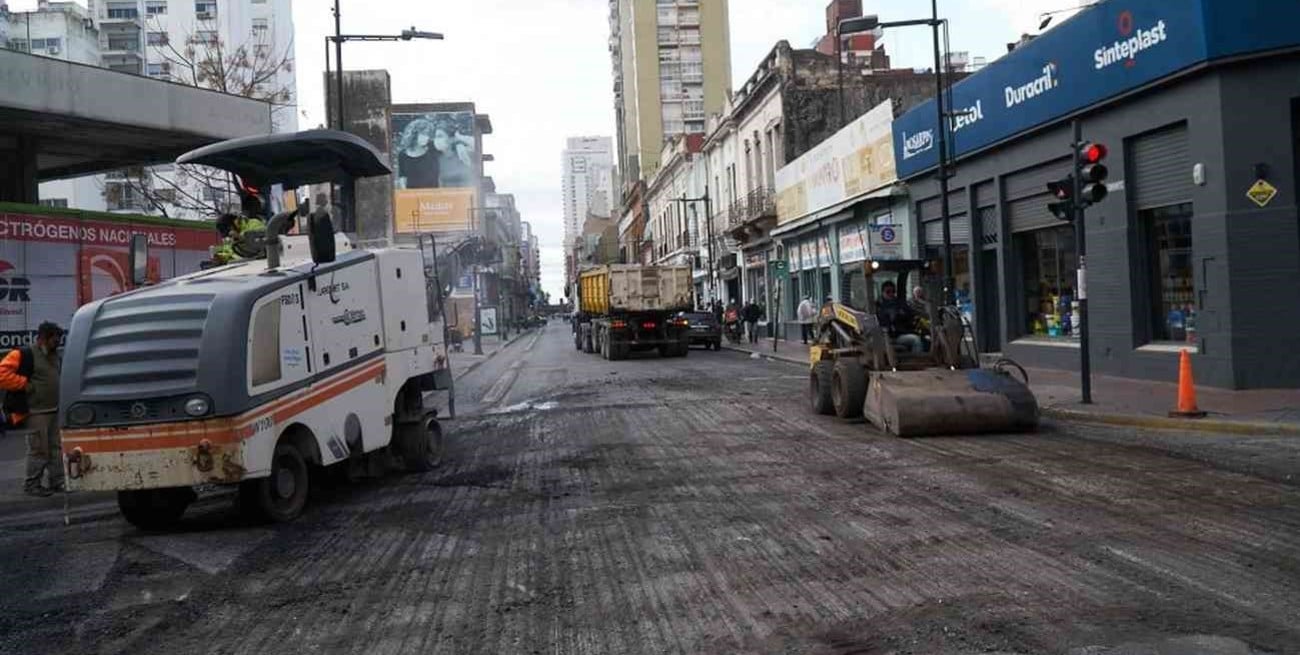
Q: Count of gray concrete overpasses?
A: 1